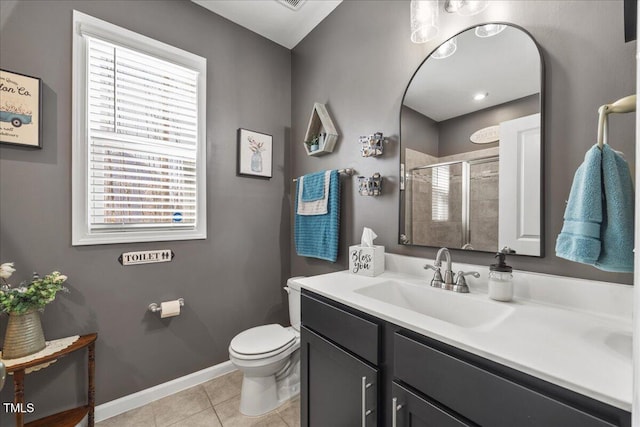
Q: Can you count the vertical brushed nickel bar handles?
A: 2